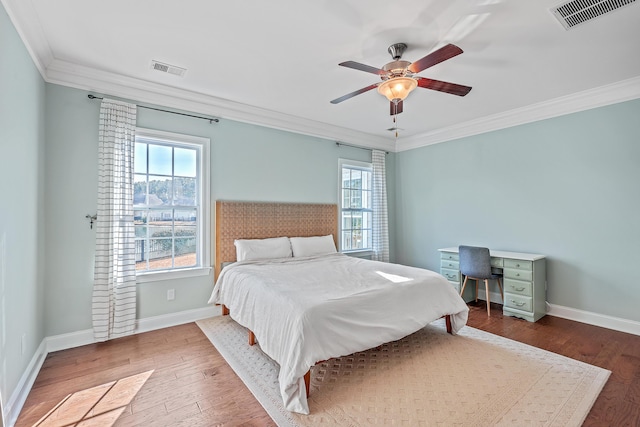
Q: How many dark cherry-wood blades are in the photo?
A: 5